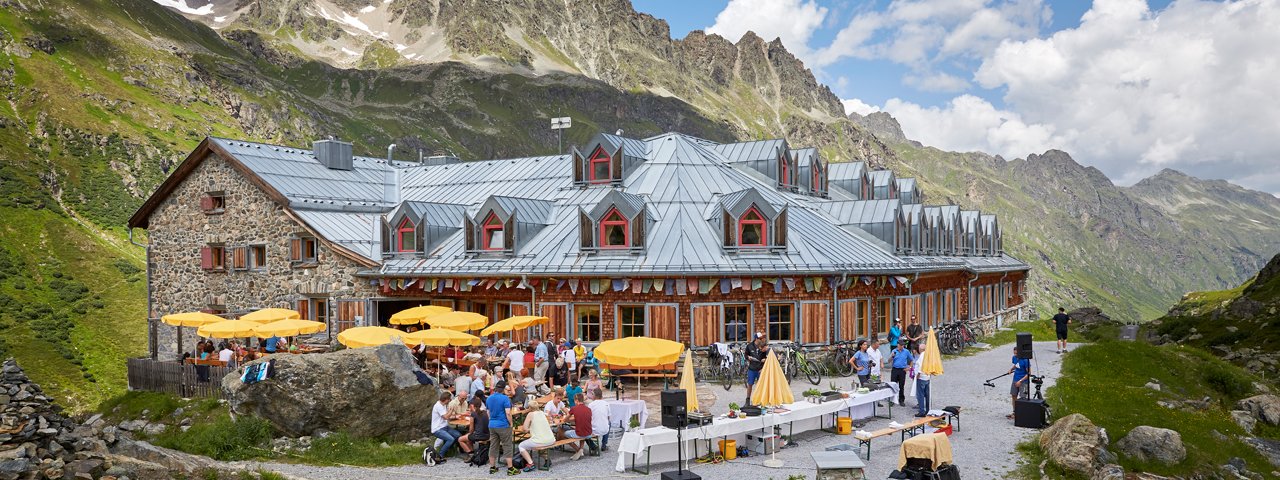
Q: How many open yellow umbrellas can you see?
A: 10